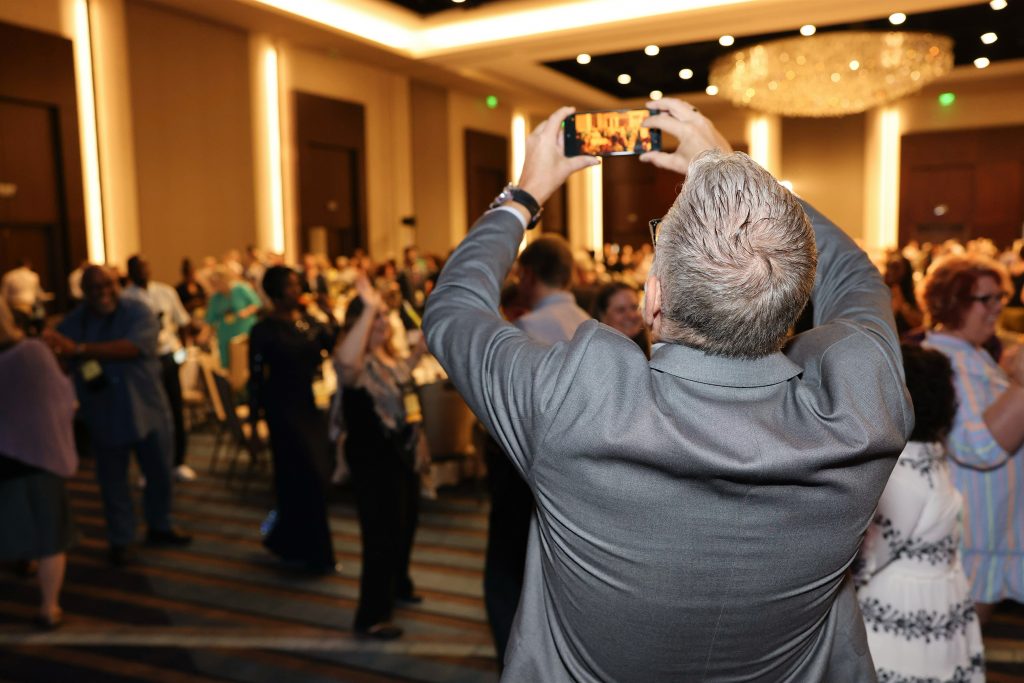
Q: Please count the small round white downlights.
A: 13